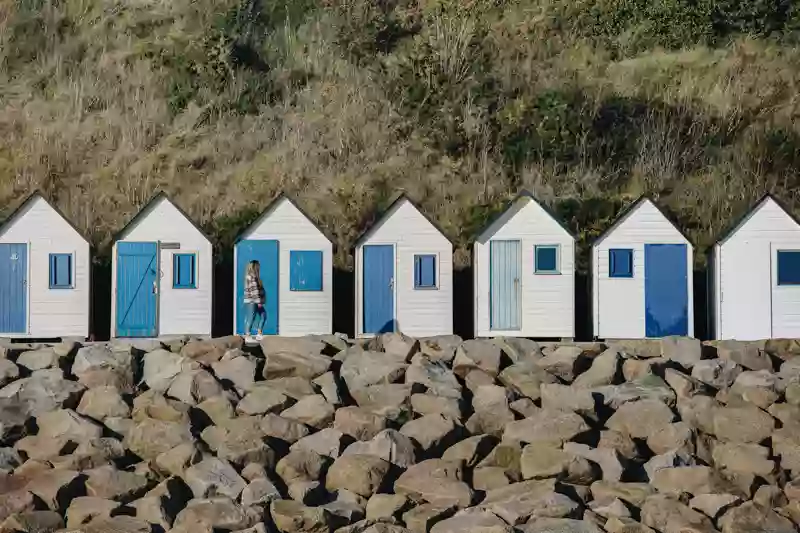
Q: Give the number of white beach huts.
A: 7